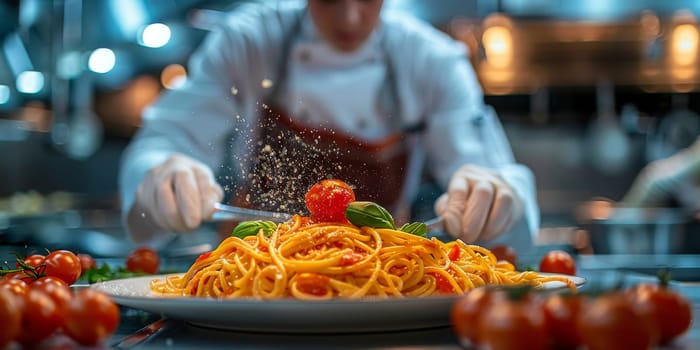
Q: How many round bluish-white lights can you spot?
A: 4